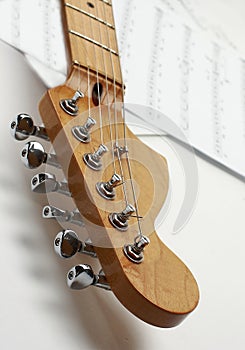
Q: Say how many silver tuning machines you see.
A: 6